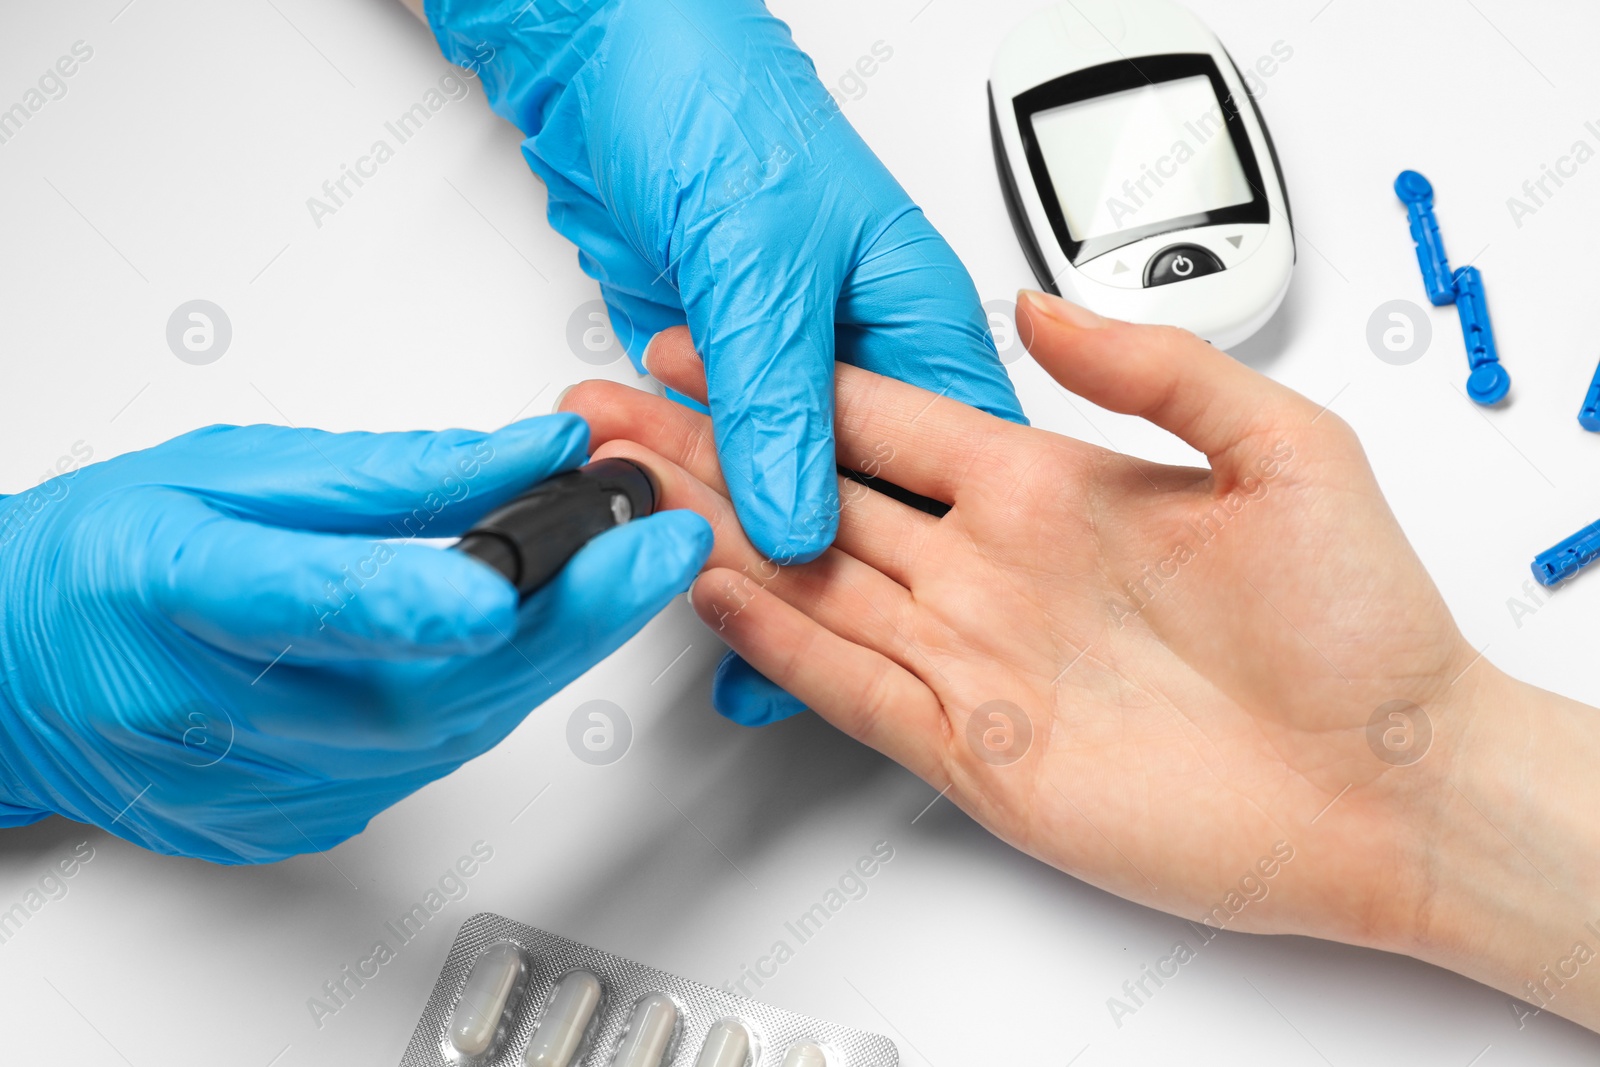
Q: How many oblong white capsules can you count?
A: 5